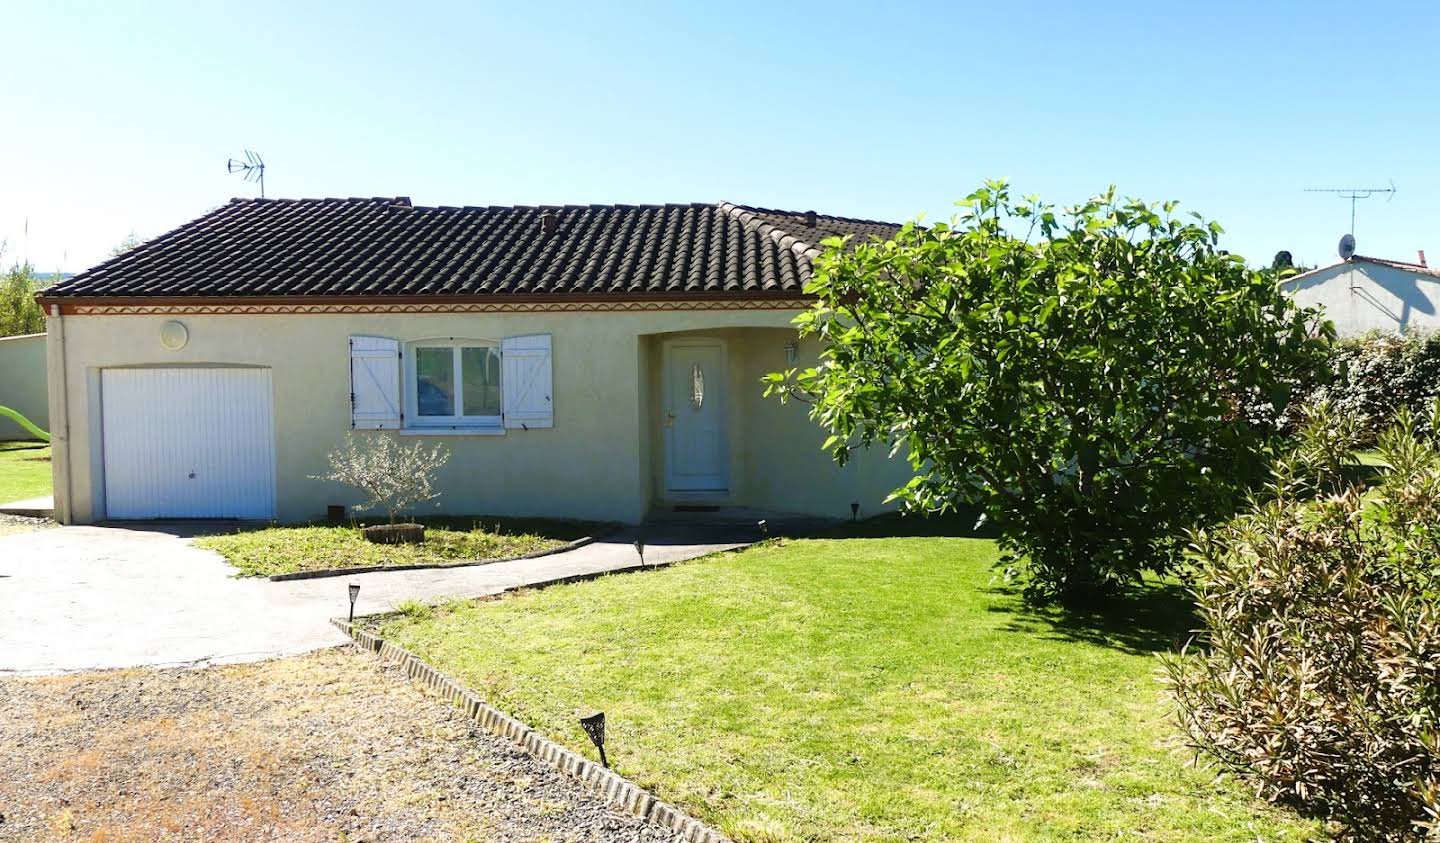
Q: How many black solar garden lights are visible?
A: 5